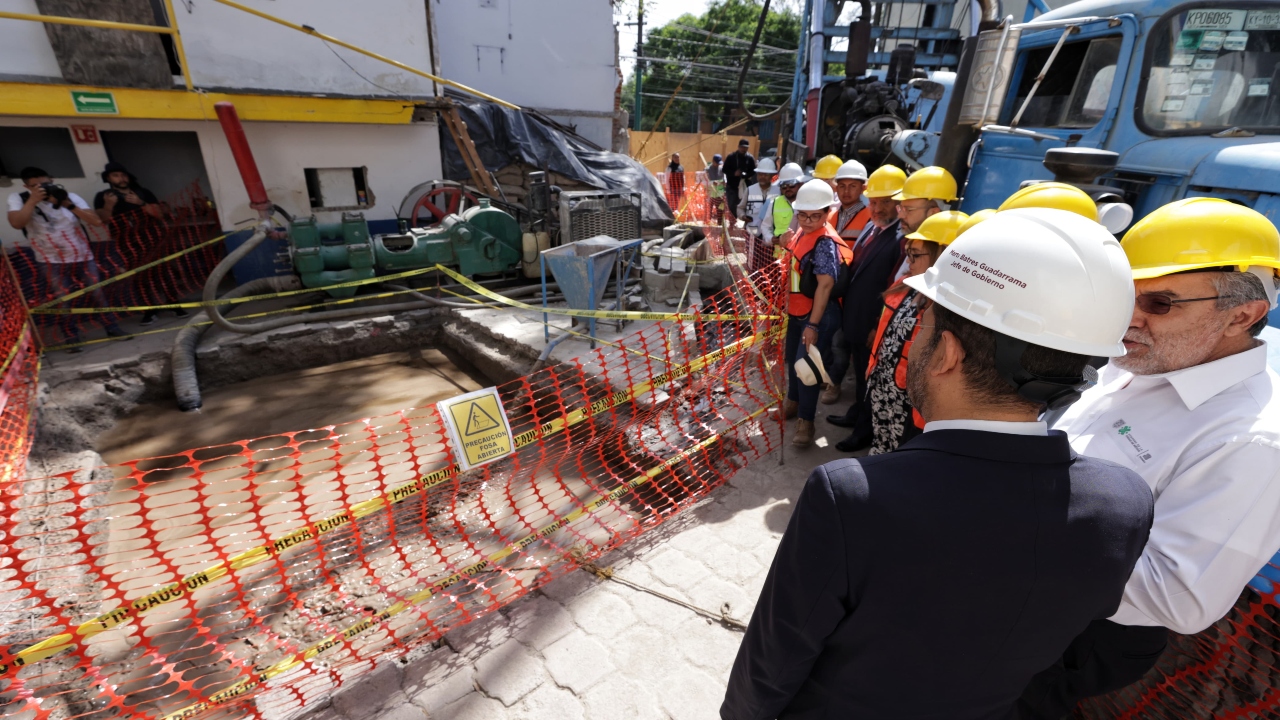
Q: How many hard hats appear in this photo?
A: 12